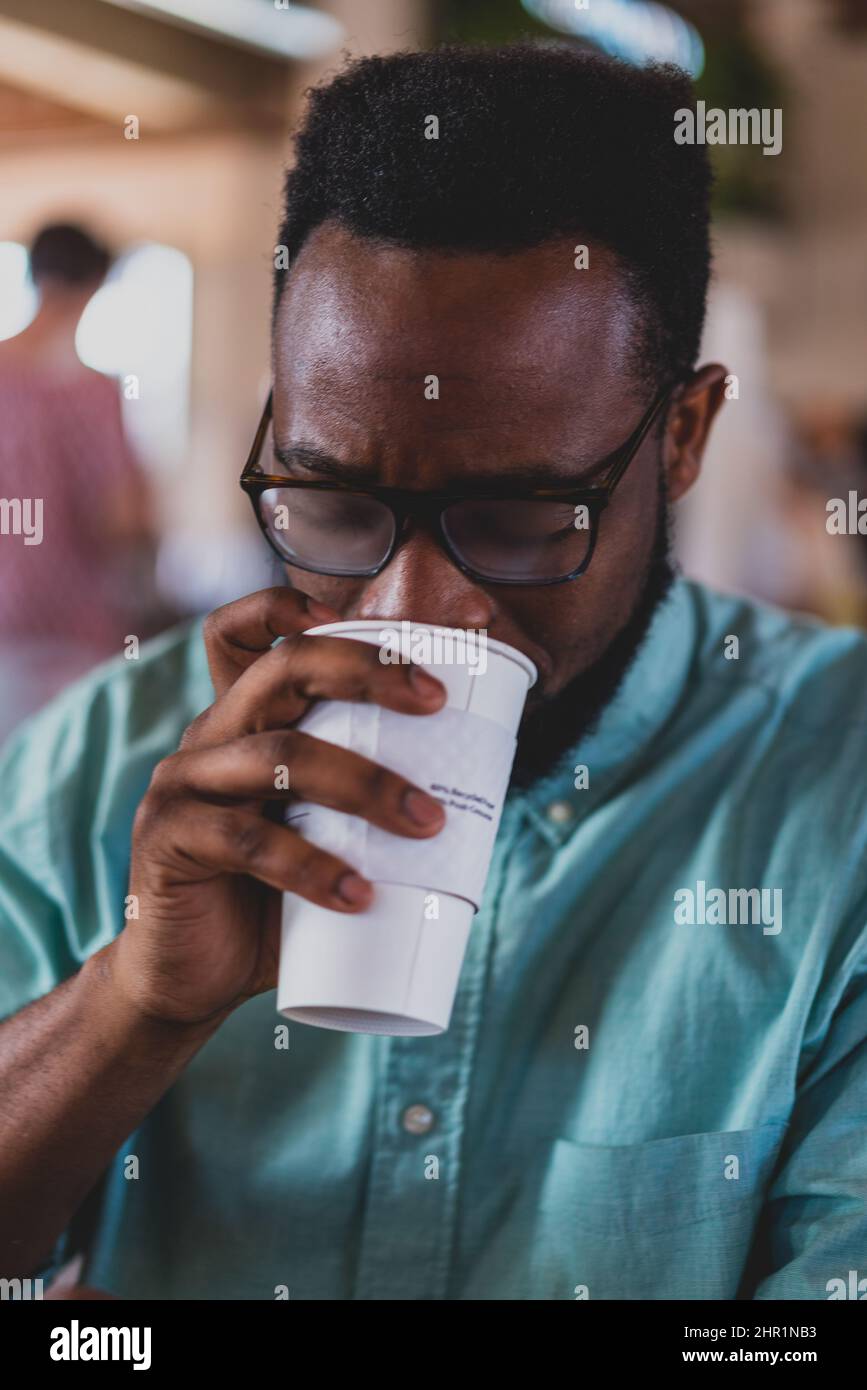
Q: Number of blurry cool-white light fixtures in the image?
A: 2